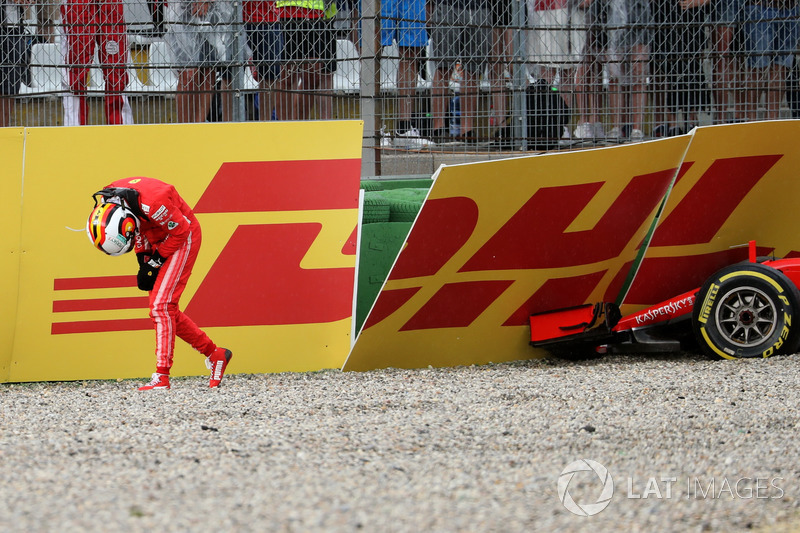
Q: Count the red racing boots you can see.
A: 2